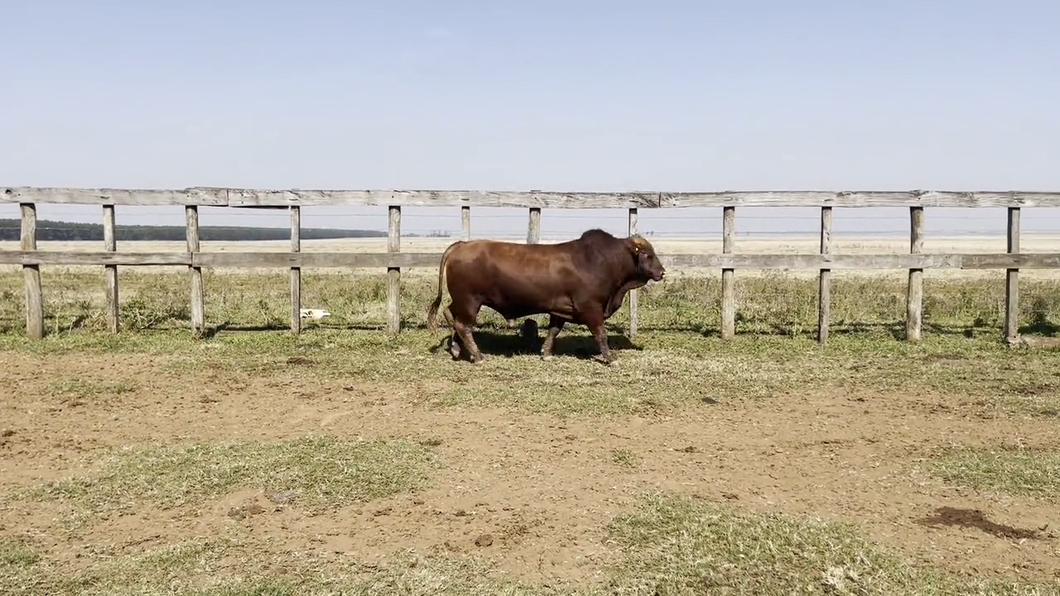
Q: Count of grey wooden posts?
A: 12